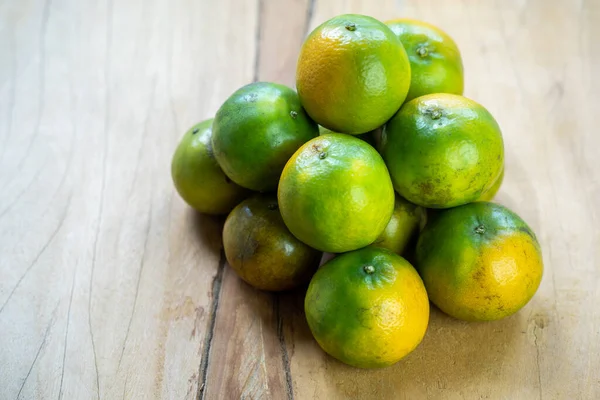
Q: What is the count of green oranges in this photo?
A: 11